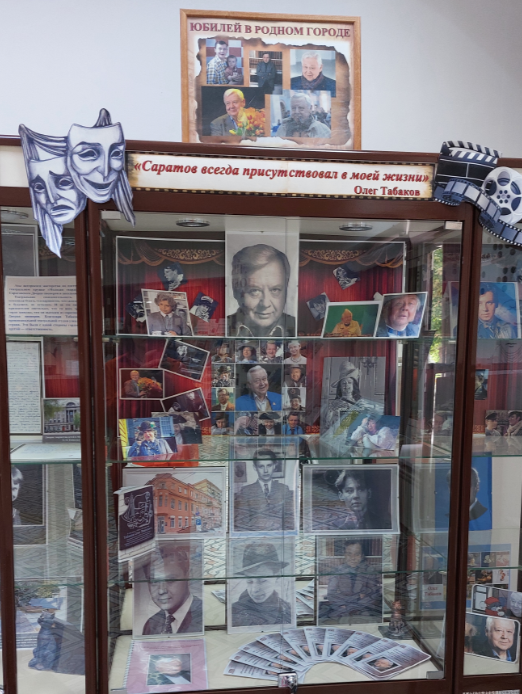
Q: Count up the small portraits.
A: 12